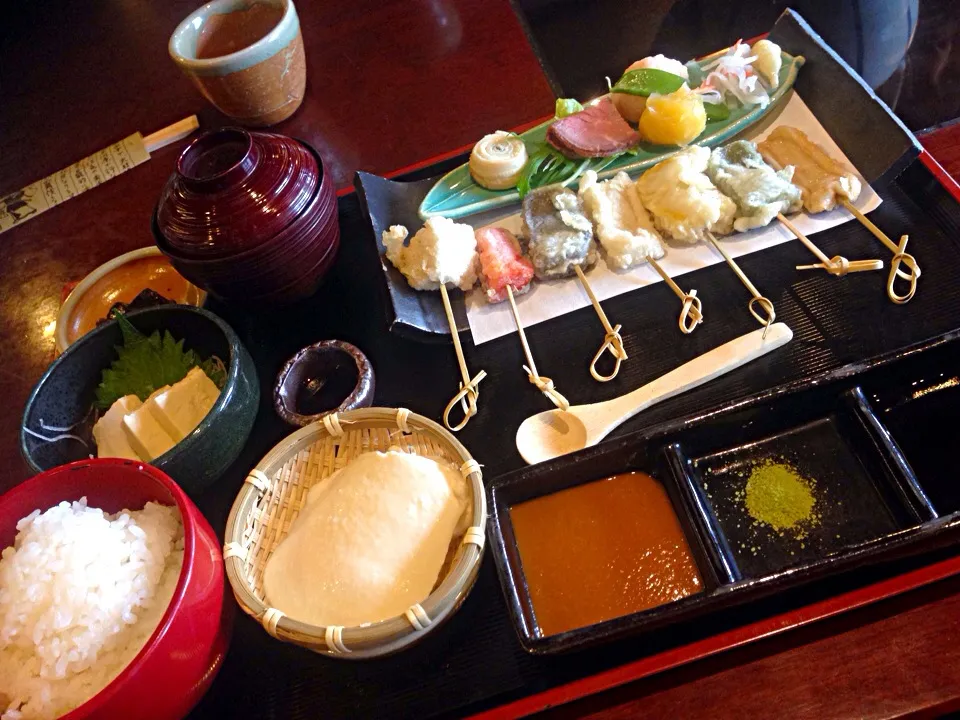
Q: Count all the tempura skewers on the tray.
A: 7